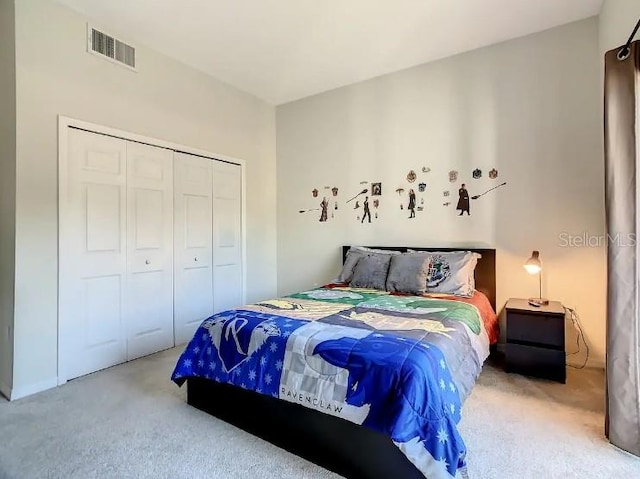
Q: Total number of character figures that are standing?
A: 4